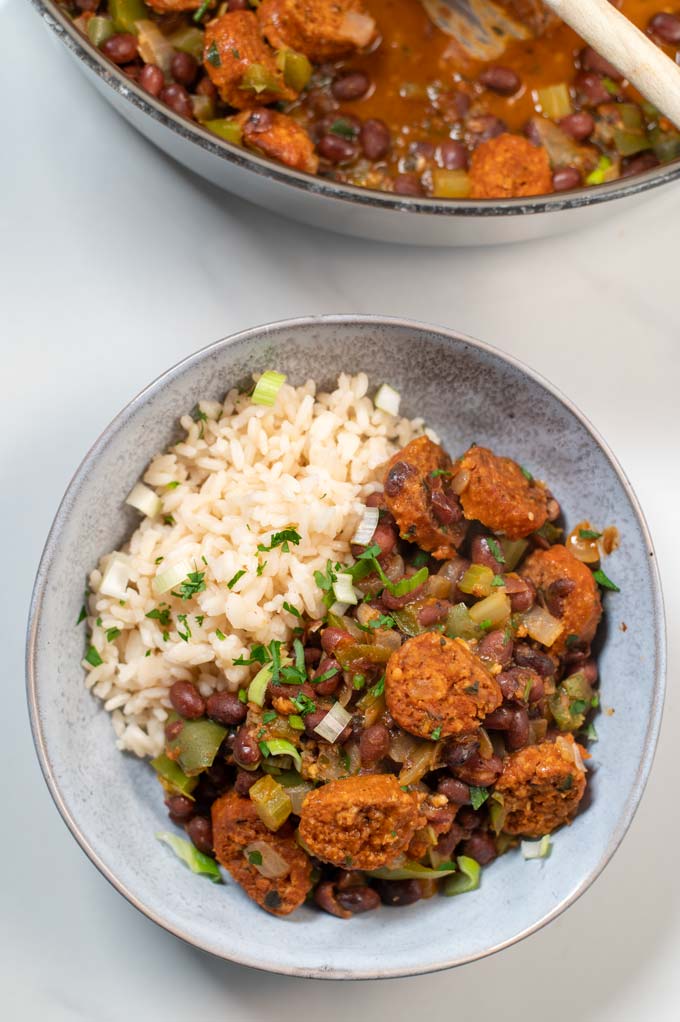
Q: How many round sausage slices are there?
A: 12